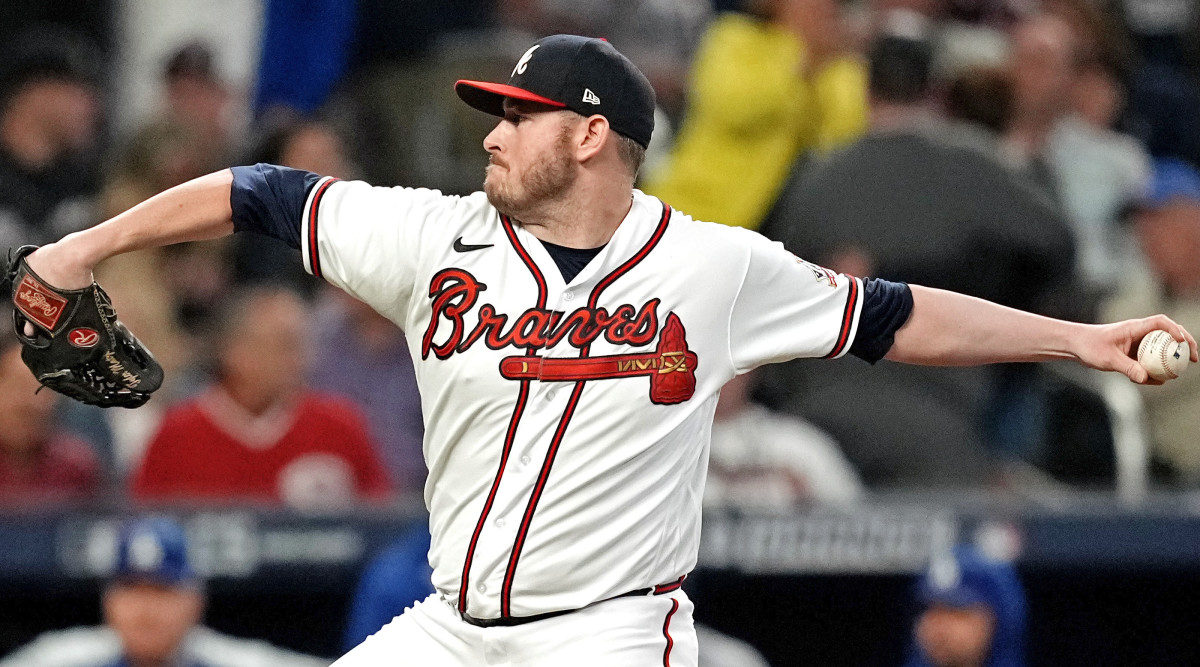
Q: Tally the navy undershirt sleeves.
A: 2